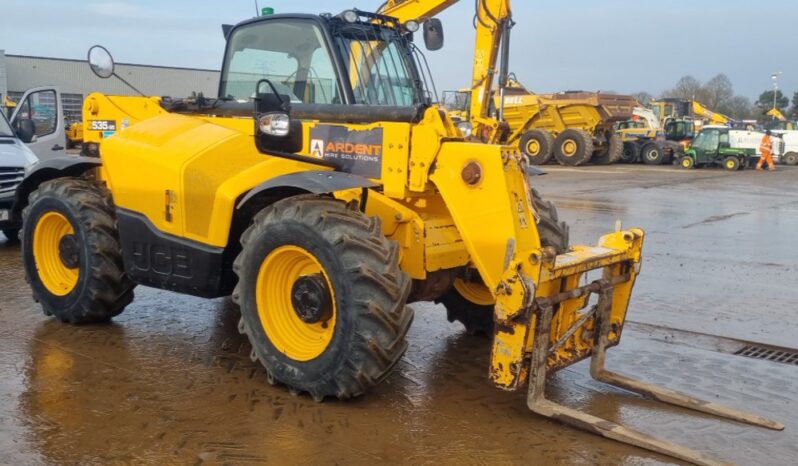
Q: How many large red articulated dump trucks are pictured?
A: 0